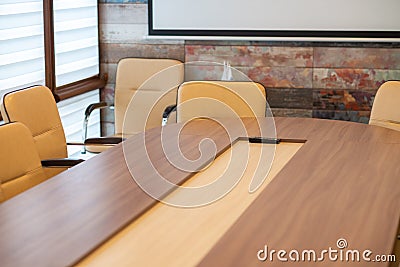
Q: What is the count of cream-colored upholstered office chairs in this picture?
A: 5